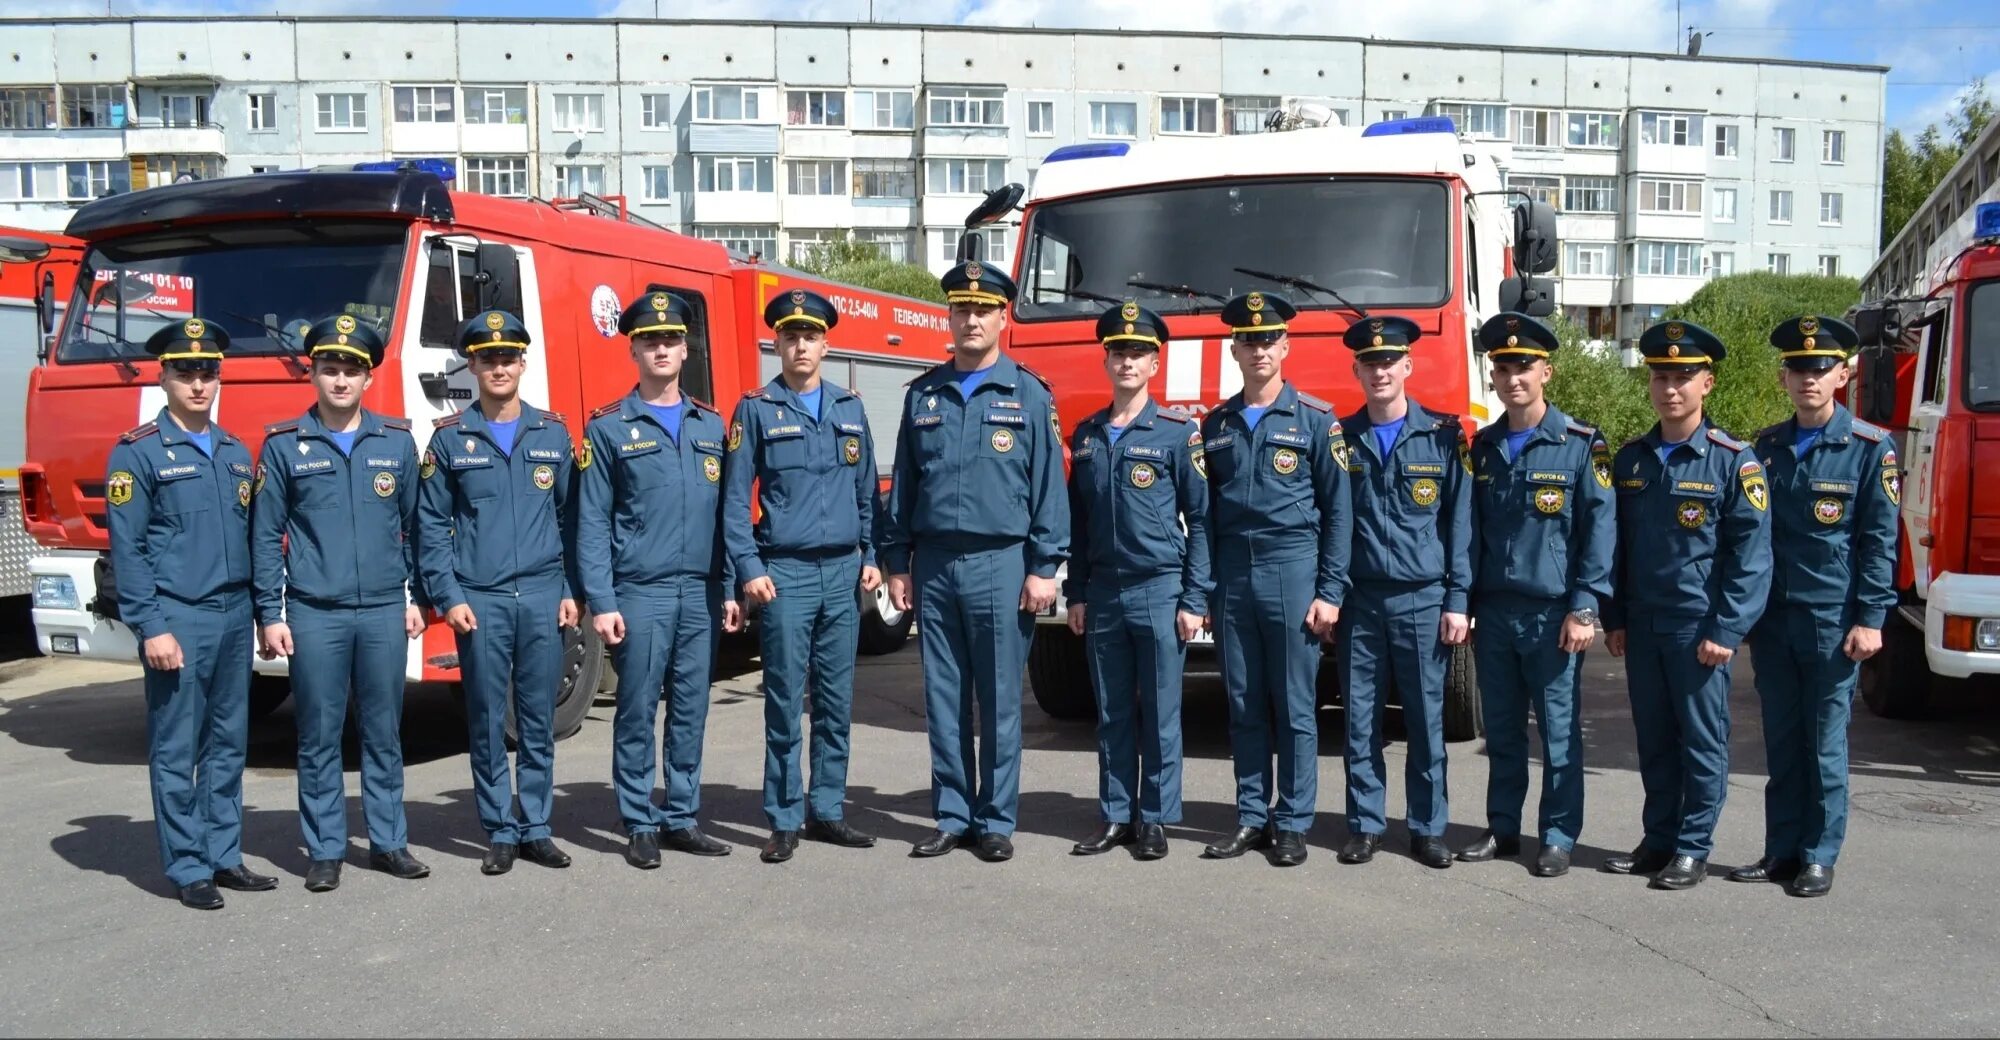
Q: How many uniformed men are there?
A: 12